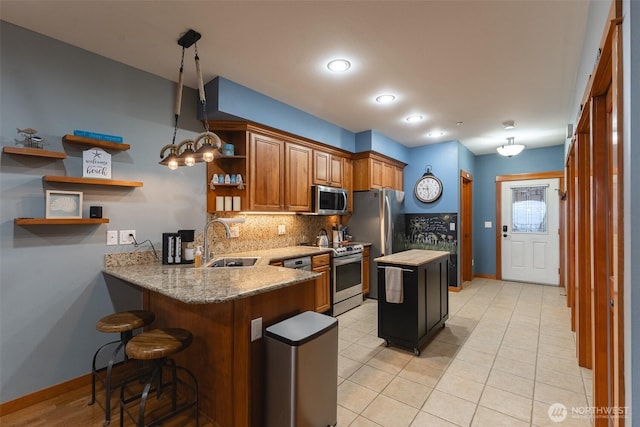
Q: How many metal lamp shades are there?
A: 3